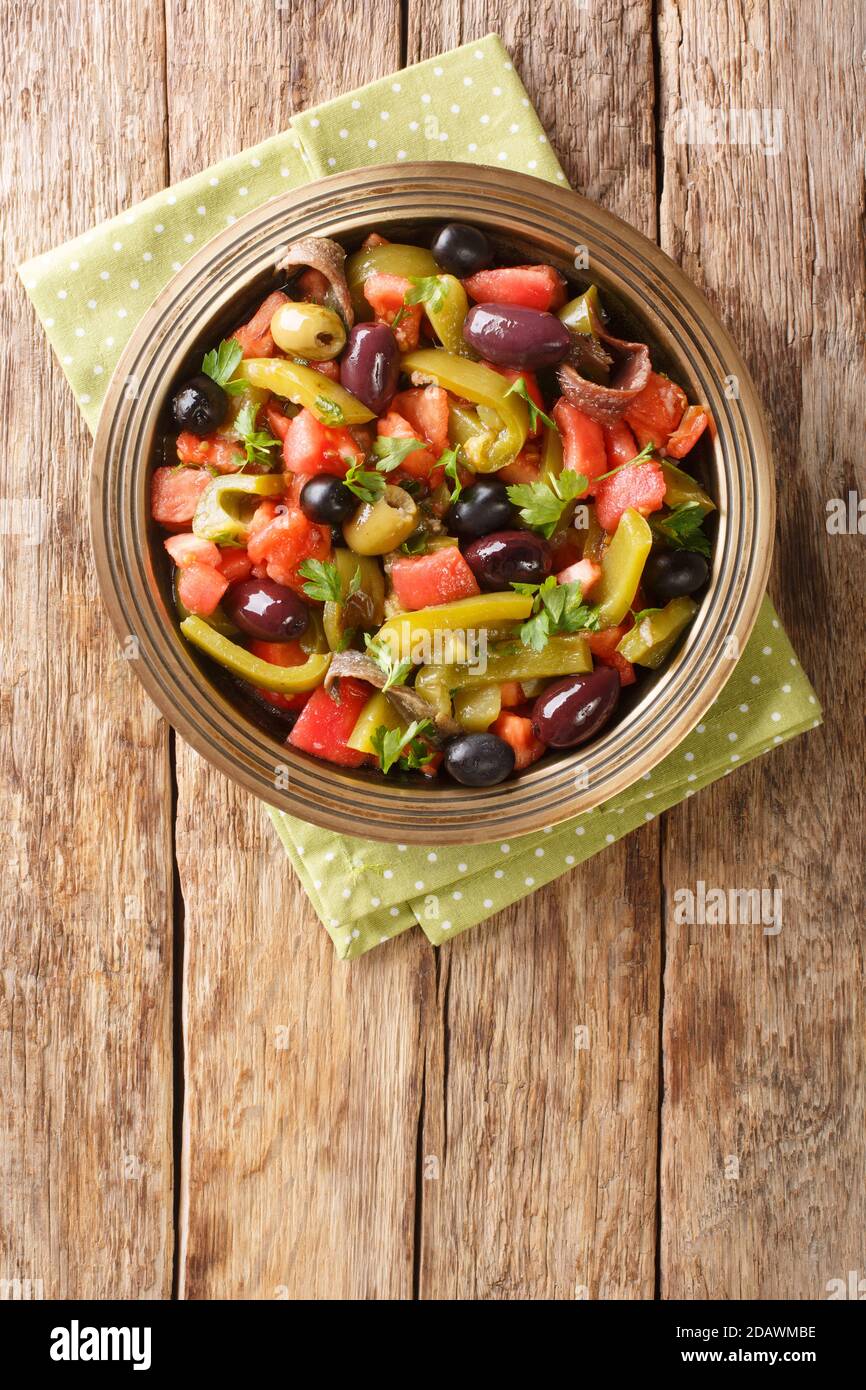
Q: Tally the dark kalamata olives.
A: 5